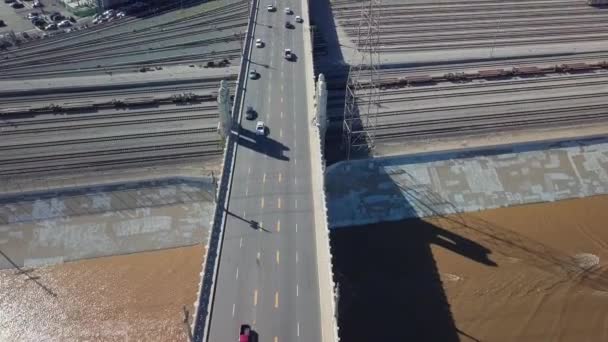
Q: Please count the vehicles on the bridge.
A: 10